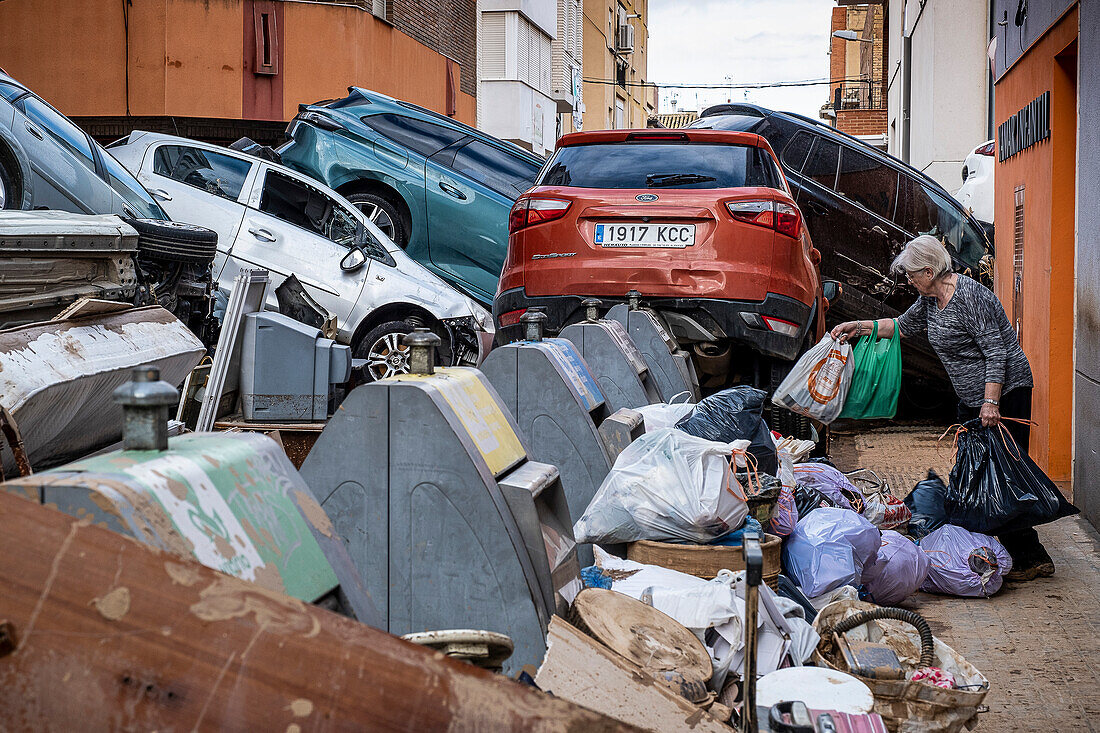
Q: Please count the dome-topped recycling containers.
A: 5